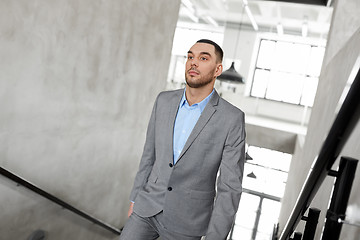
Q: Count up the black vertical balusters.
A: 3